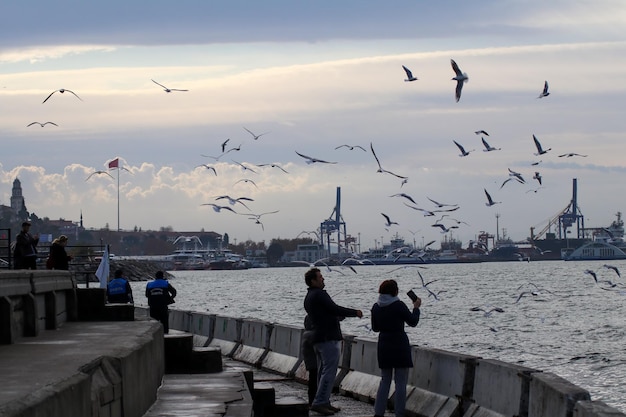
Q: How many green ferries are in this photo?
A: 0